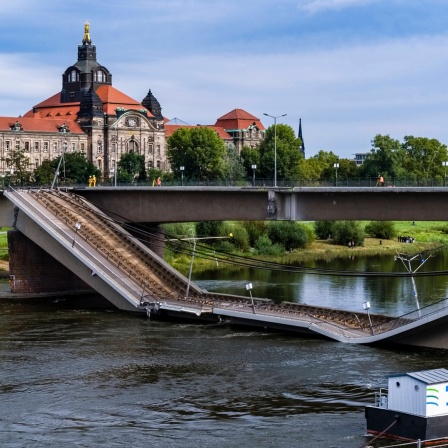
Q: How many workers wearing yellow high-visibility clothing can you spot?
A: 2